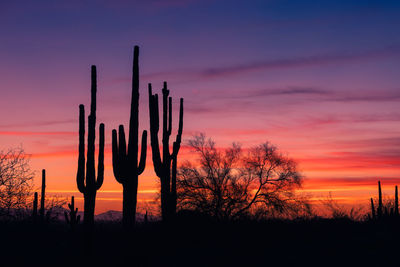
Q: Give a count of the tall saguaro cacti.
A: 3